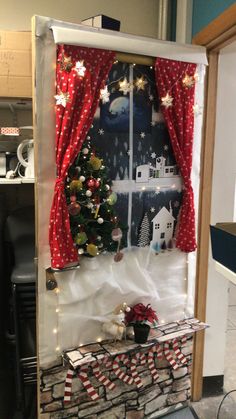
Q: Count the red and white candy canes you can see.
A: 8